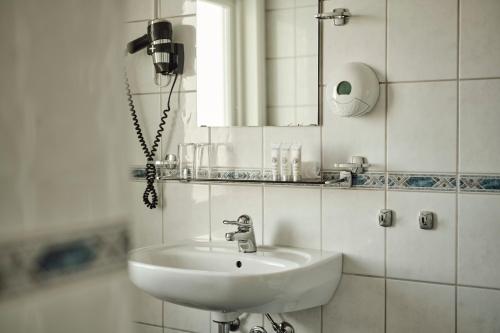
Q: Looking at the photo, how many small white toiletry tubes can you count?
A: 3